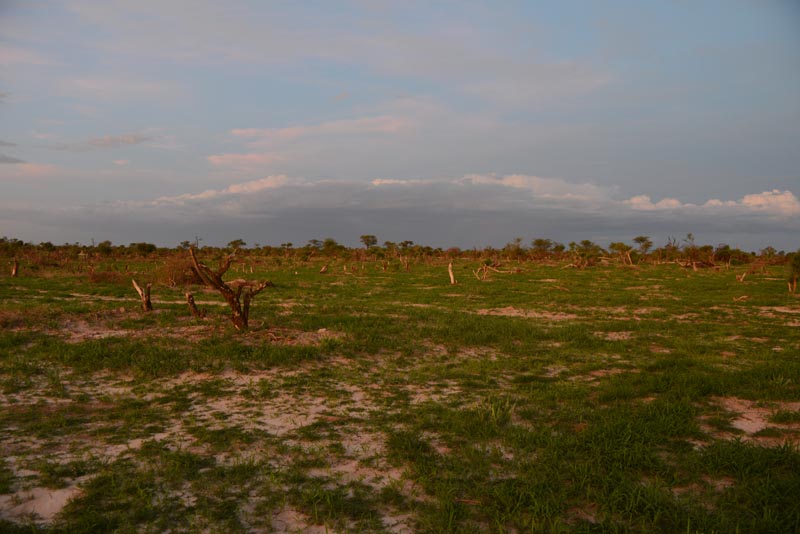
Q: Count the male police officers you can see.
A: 0